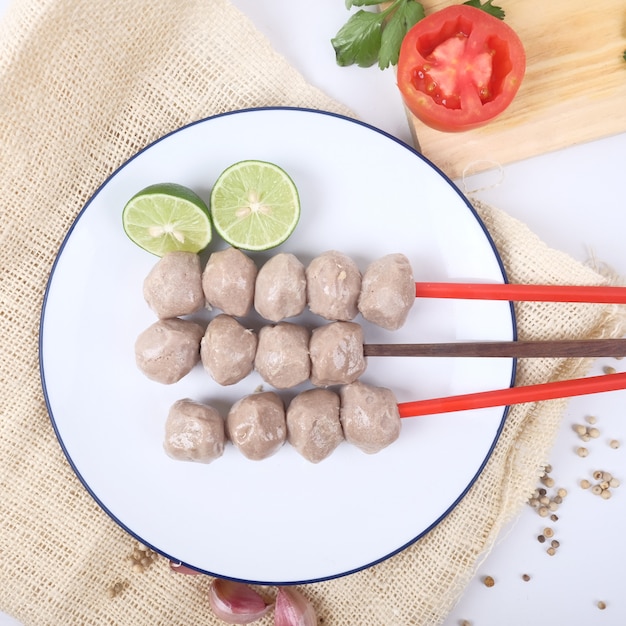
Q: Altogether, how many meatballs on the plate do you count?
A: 13